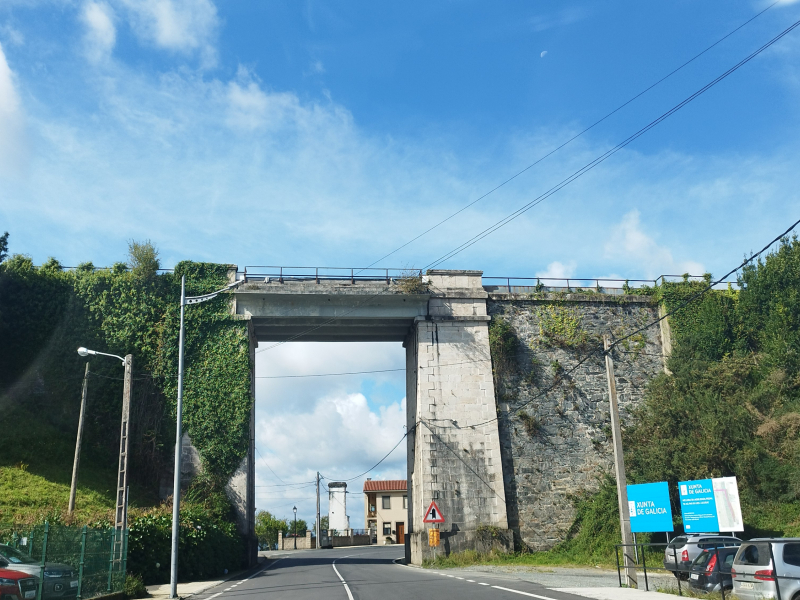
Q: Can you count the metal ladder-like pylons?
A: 1